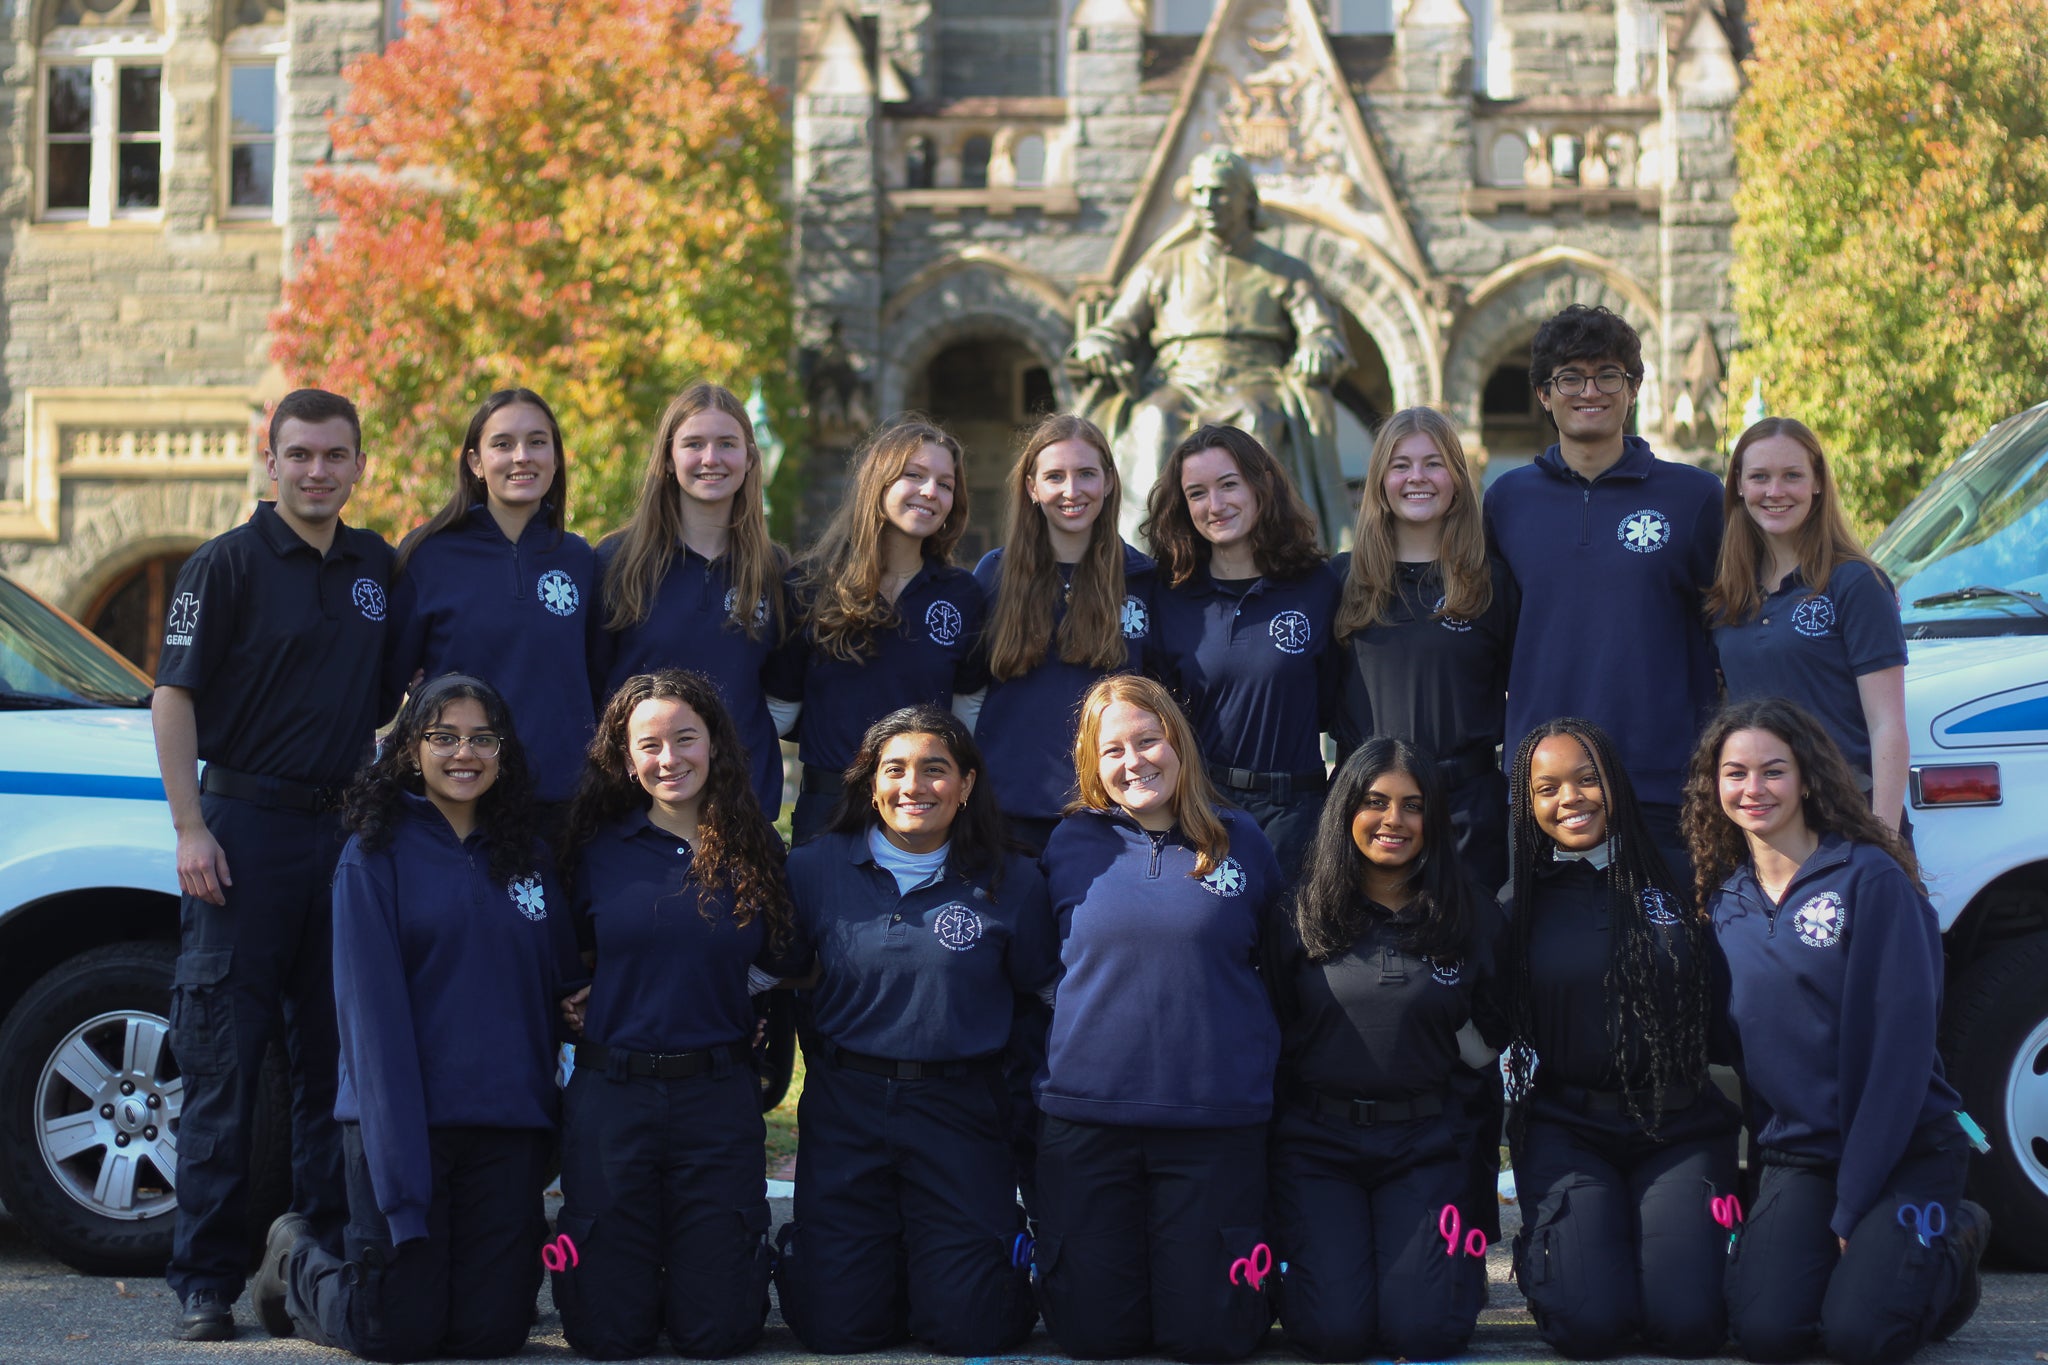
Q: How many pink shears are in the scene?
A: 4